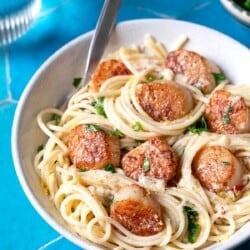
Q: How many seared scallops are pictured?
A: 8